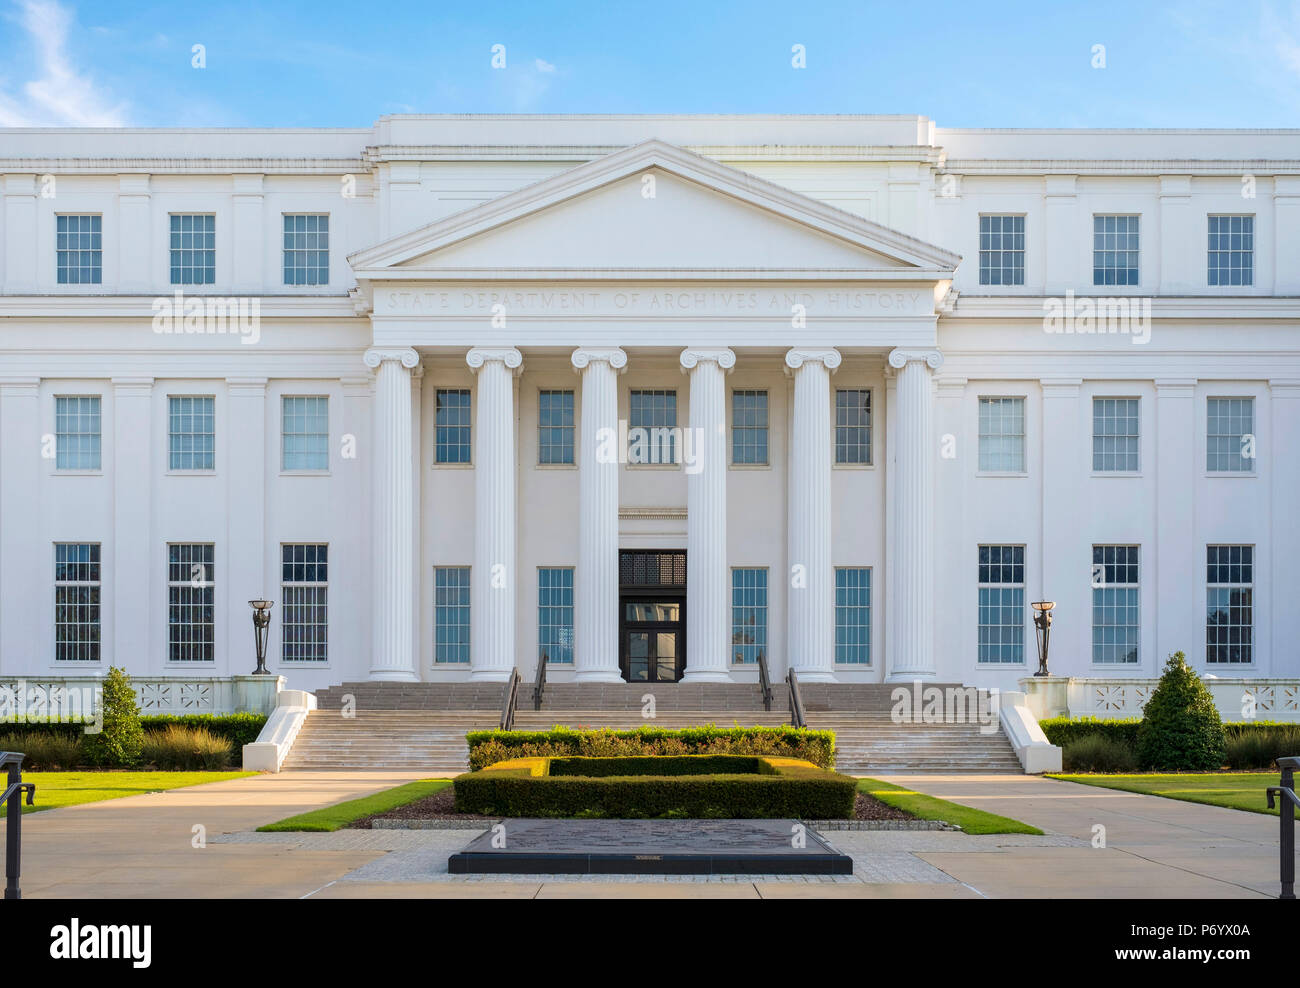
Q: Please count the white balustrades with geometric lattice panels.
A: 2